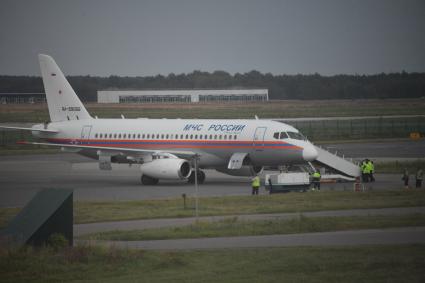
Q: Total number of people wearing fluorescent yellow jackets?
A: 5